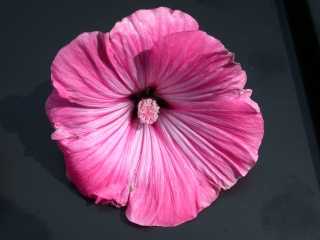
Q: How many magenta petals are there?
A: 5